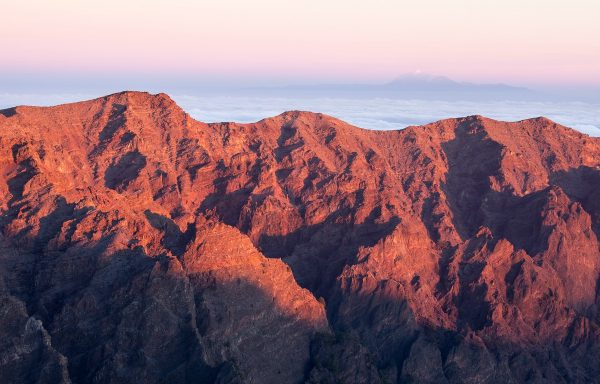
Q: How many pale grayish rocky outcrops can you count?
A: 1